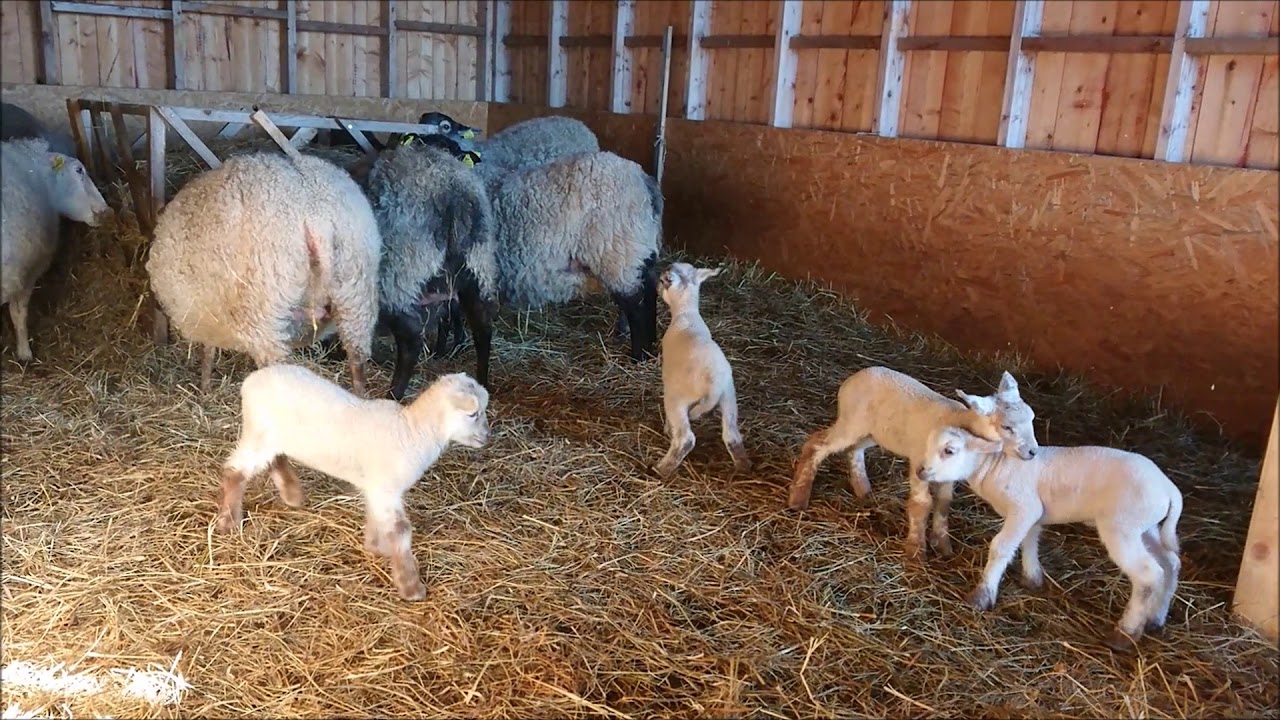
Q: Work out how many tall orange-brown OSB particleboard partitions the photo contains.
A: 1